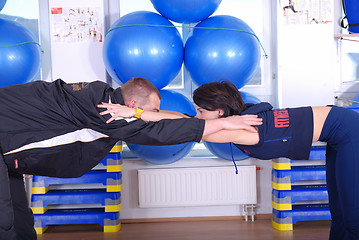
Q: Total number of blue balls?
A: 7